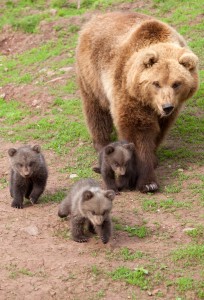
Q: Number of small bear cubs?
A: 3